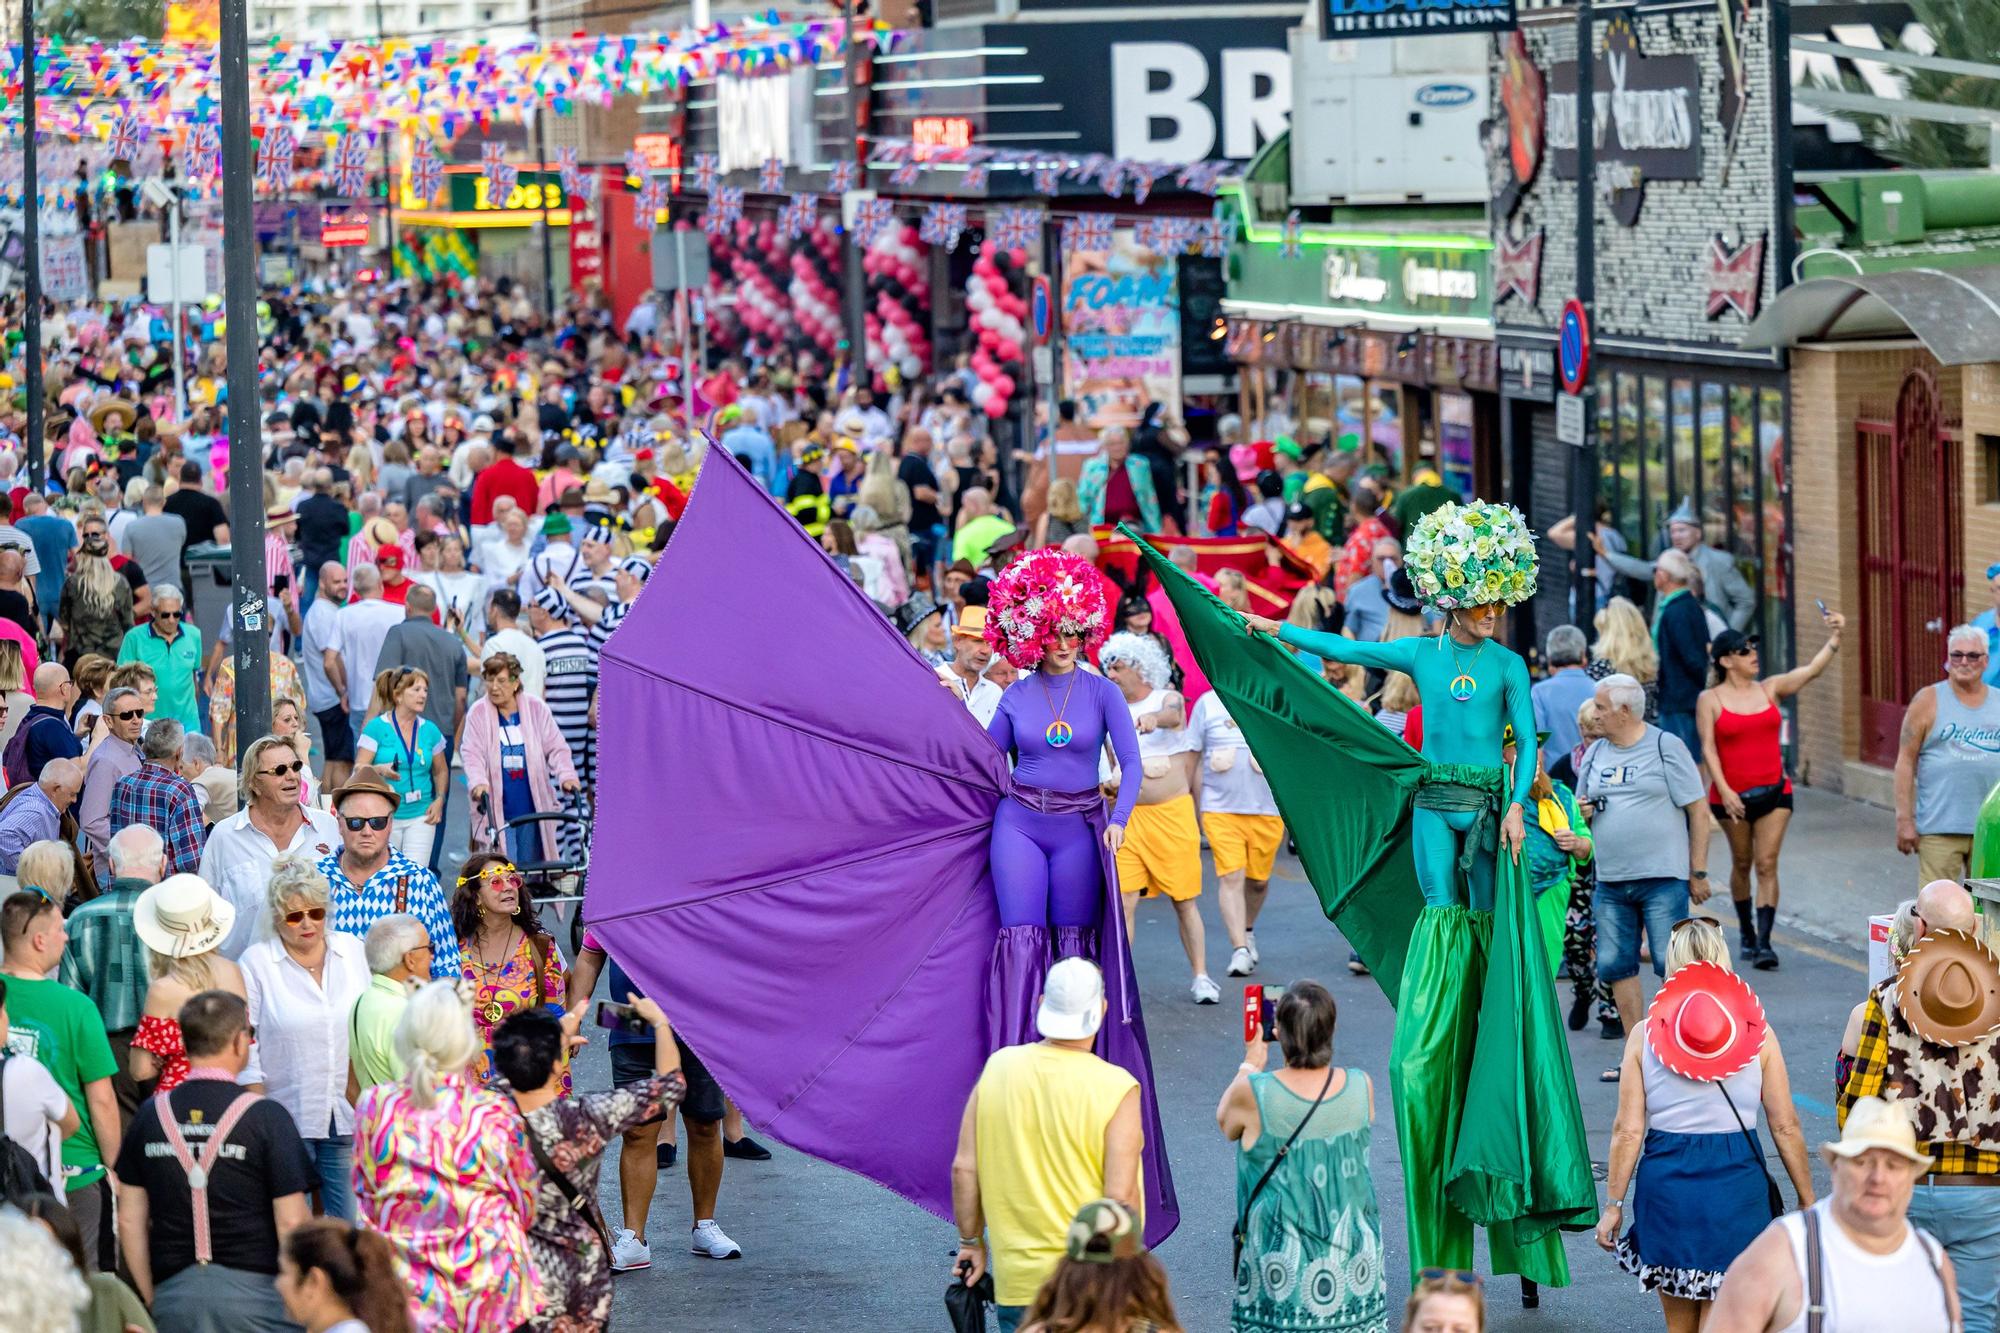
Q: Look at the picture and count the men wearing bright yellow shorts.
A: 2